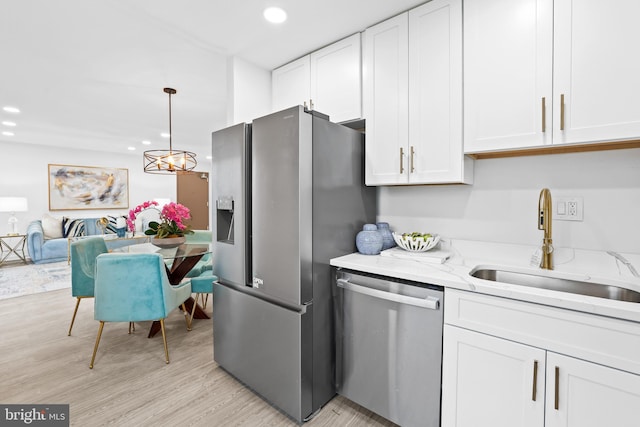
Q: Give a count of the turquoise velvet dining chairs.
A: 4